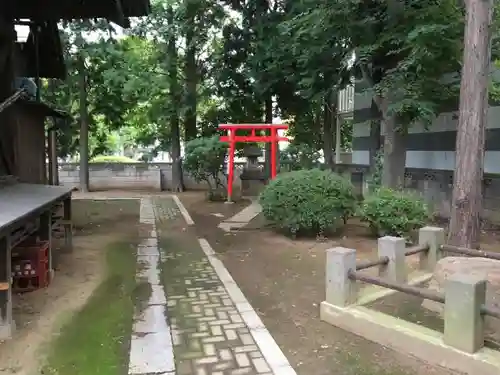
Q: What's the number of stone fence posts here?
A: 4